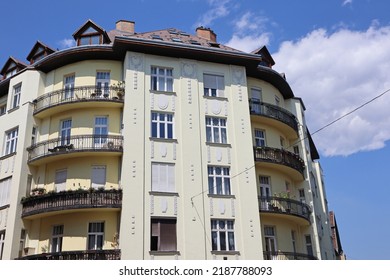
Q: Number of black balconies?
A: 8